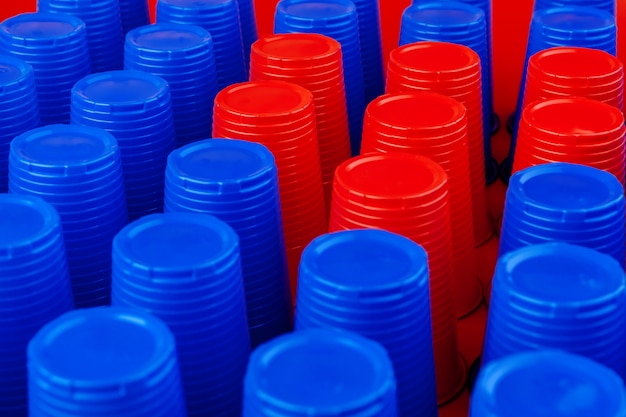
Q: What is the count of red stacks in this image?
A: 7